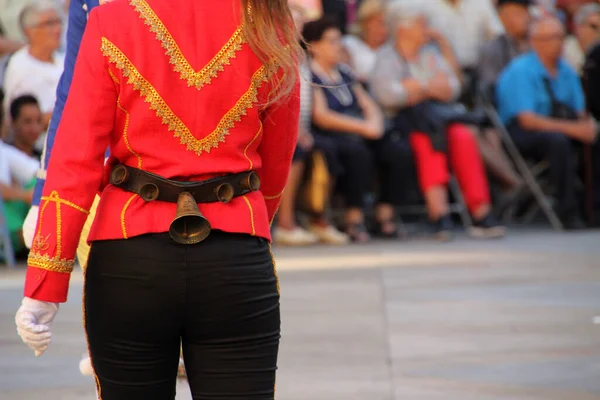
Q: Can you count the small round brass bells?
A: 4